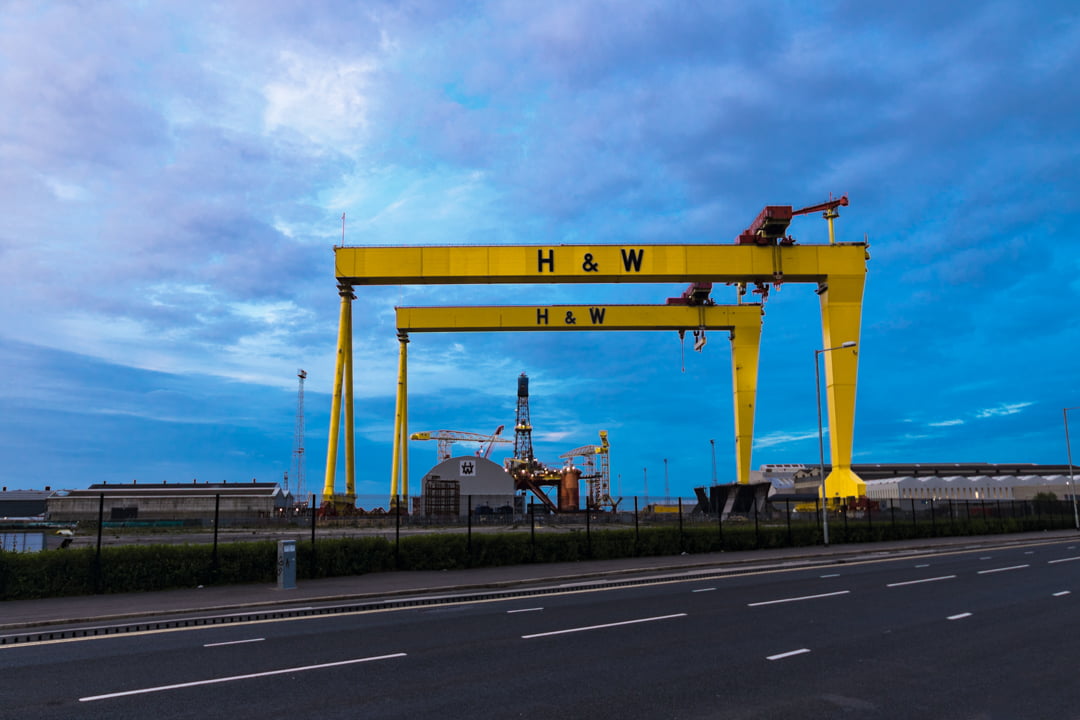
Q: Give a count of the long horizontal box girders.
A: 2